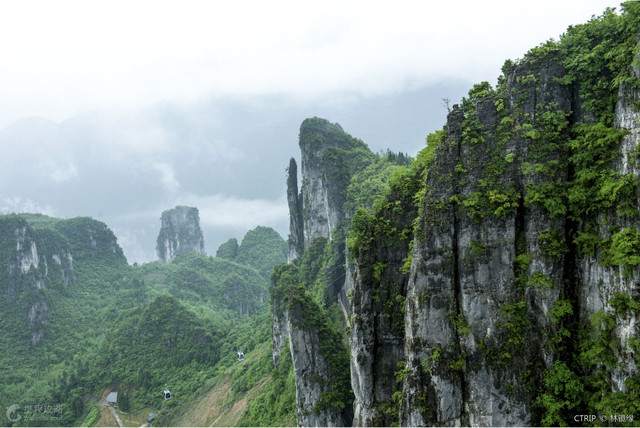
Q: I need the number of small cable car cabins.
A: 2